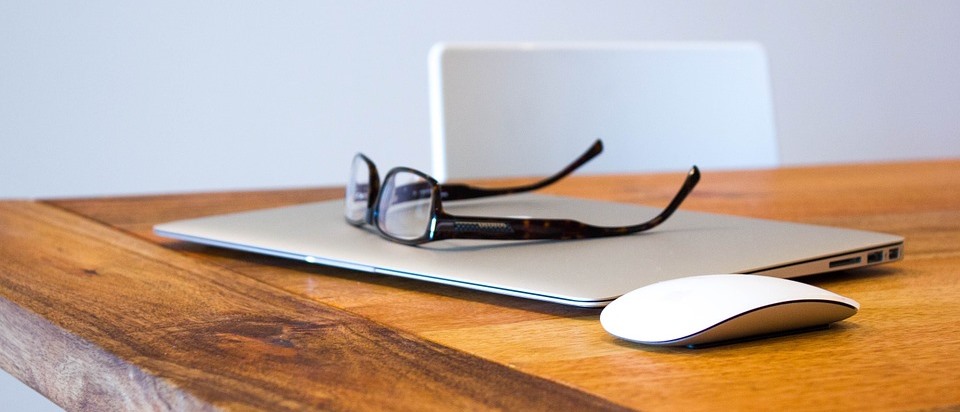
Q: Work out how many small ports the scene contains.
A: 3